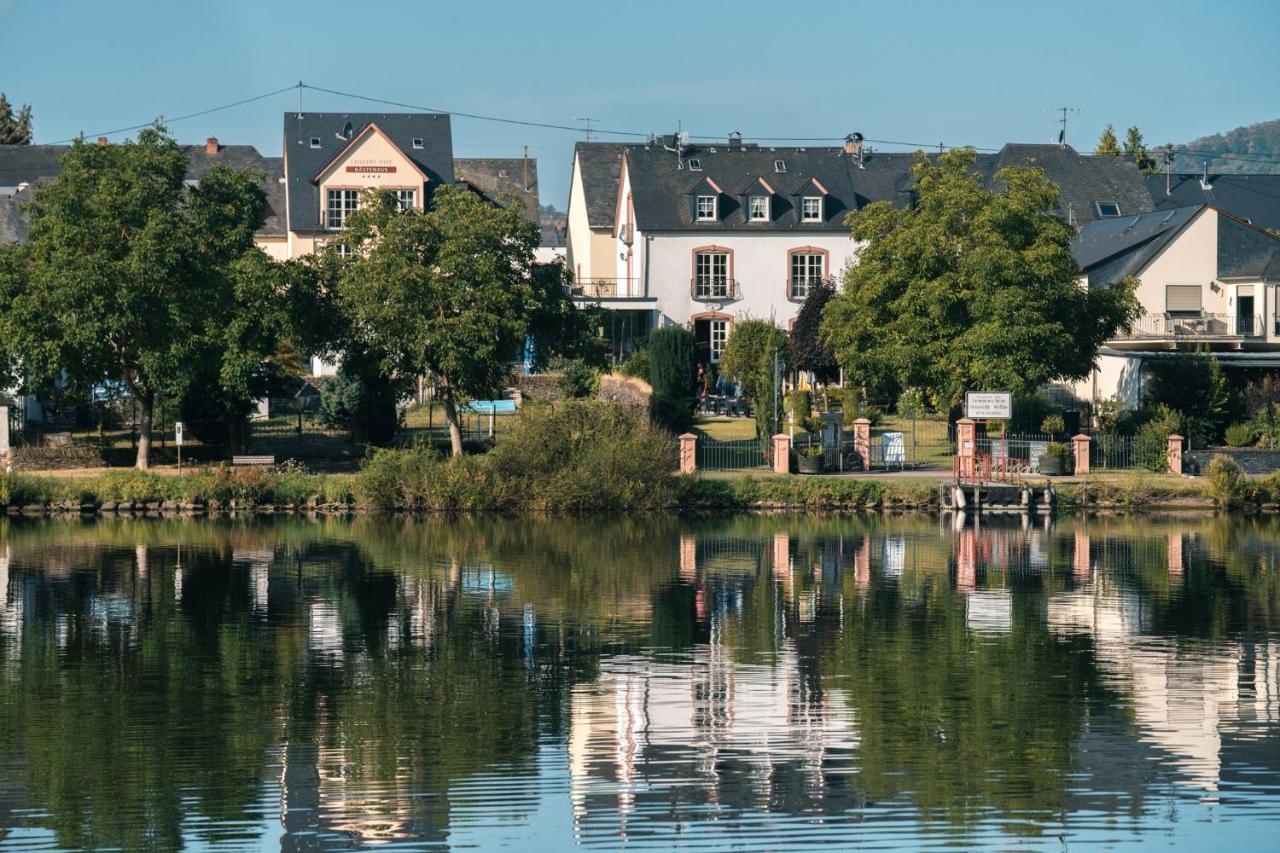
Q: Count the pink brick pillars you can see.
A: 6